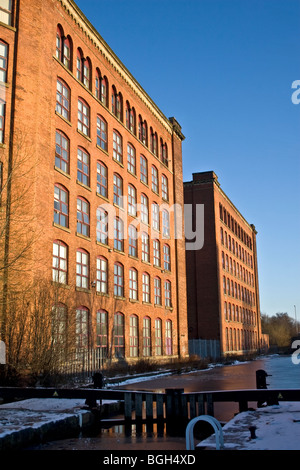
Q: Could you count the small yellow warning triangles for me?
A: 2